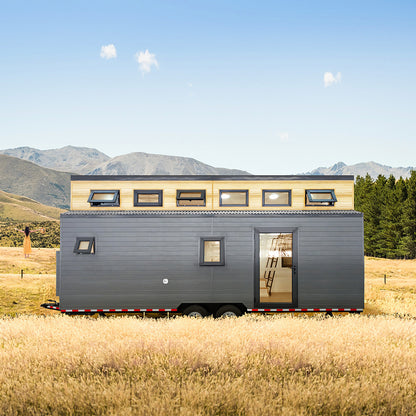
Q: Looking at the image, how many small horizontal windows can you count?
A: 6